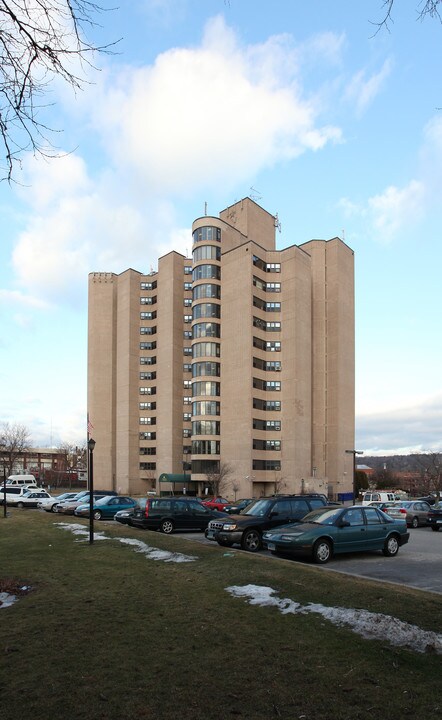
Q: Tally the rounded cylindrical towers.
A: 1